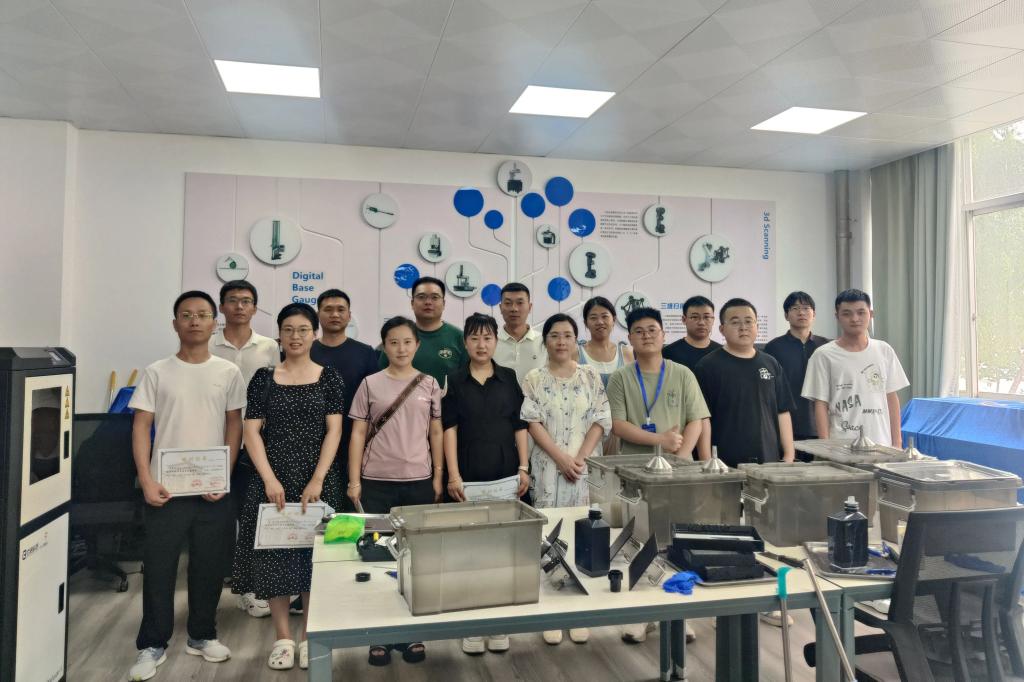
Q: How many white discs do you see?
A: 11